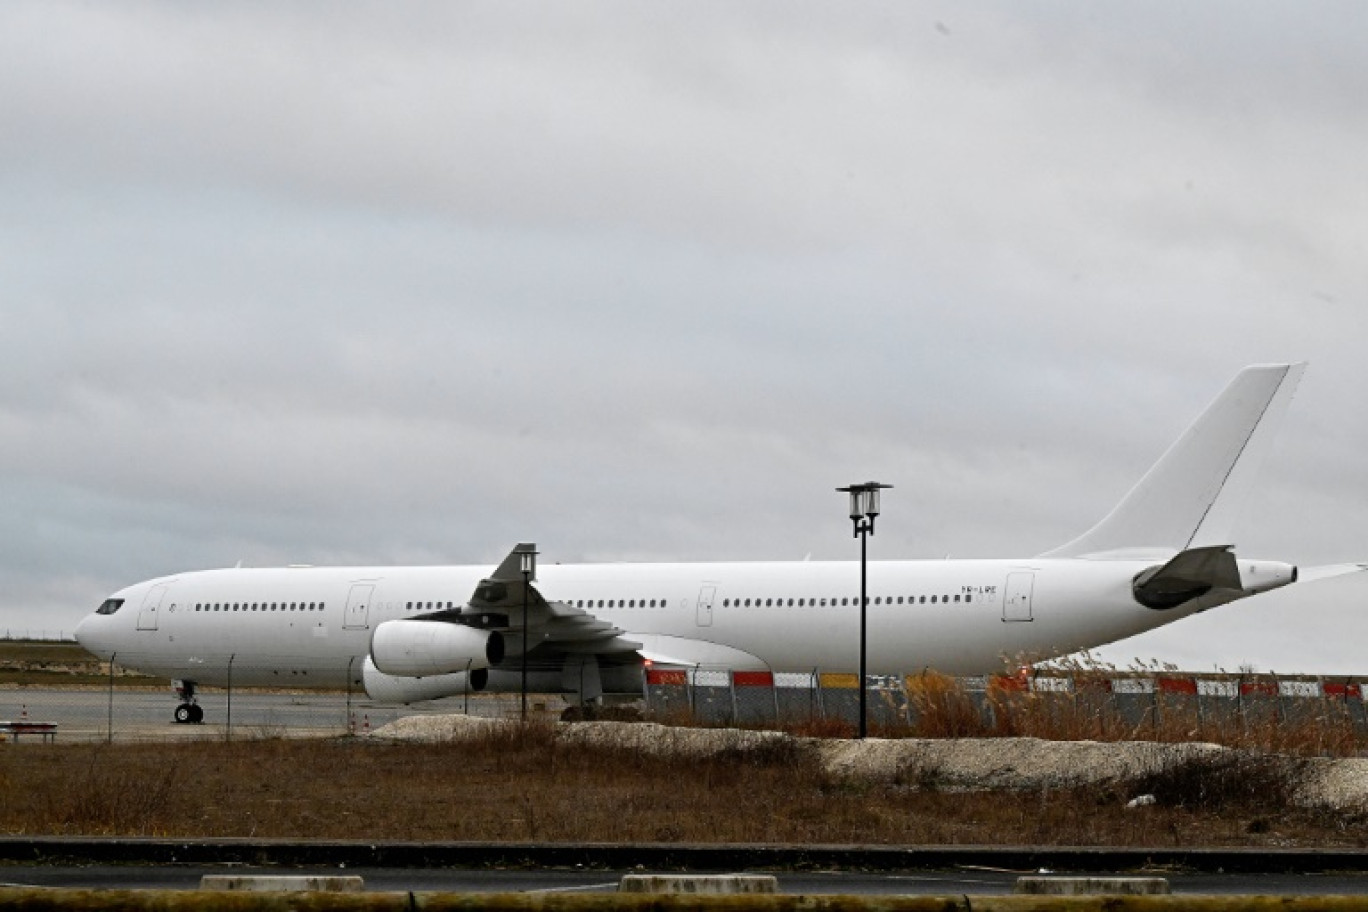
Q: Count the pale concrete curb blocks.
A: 3